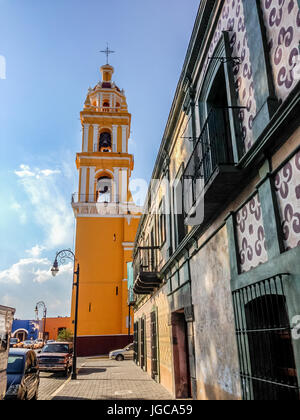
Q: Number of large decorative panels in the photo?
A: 4